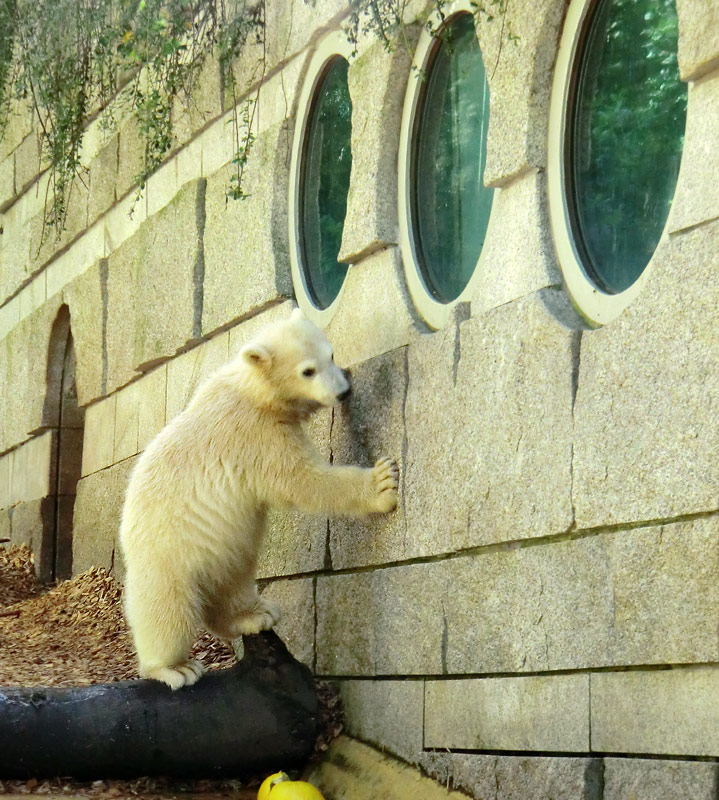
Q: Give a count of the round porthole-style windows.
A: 3